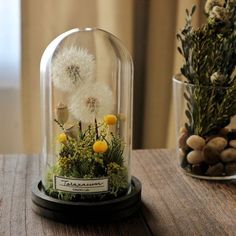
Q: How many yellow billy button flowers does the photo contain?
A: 3